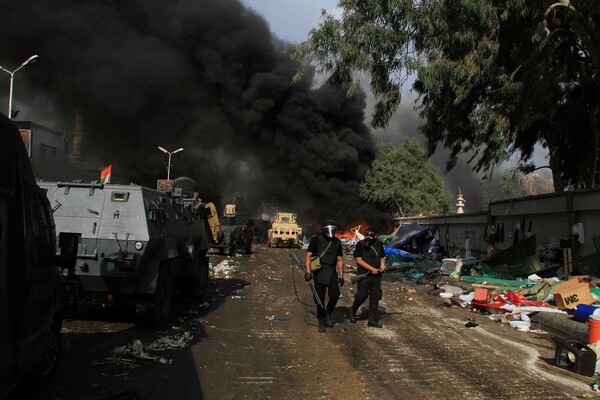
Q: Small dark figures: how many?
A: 2